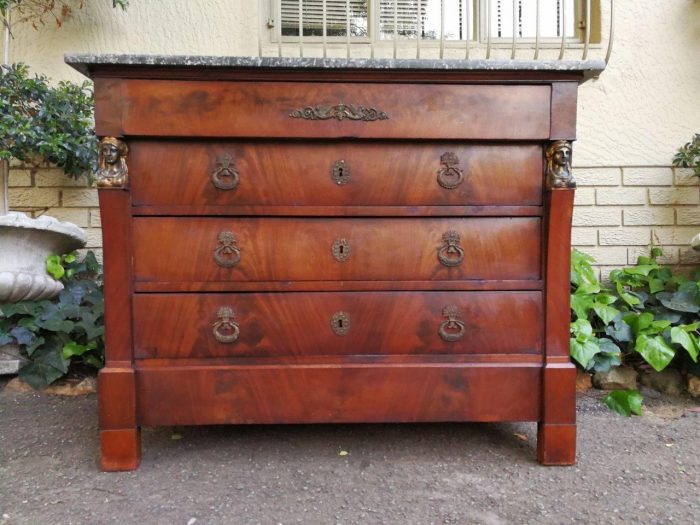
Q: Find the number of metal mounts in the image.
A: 12